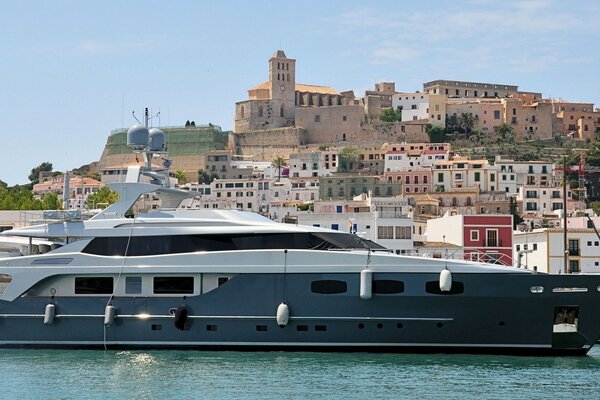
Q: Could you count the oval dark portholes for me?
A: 3